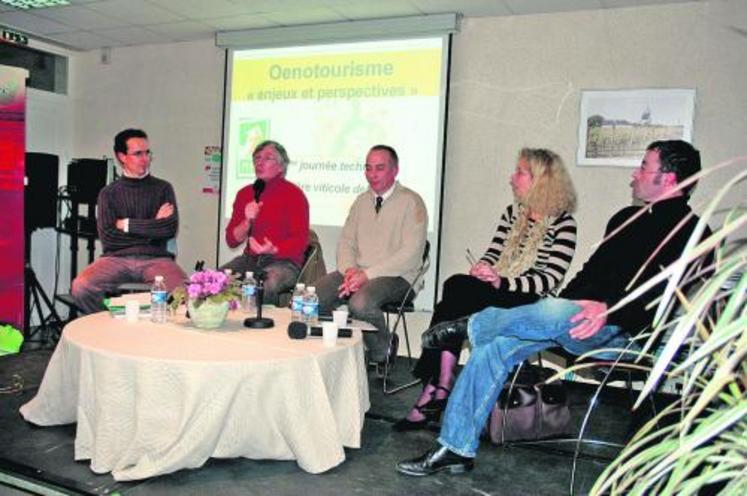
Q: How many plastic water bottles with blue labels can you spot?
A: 4